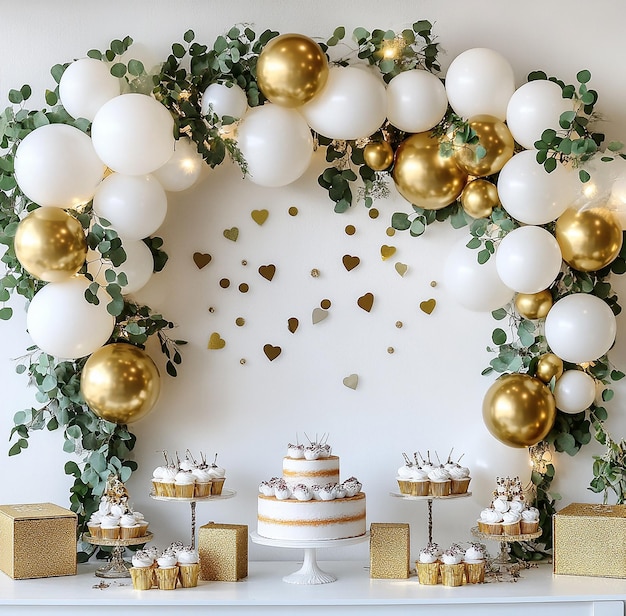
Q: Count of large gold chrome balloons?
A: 7